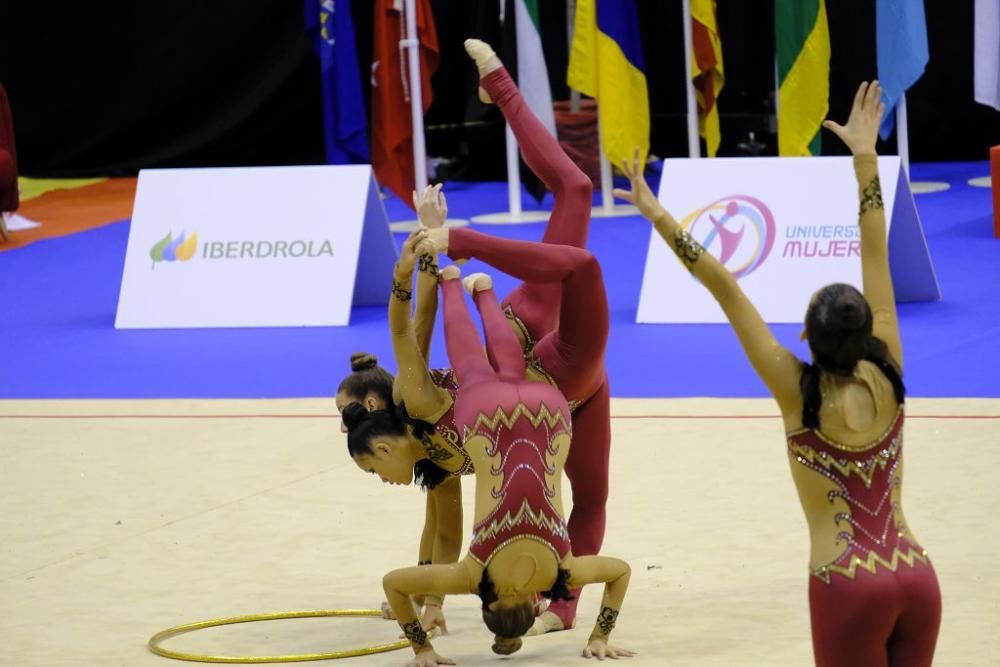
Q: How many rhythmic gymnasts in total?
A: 4